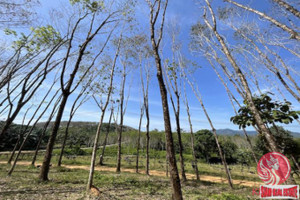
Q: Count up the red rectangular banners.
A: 1